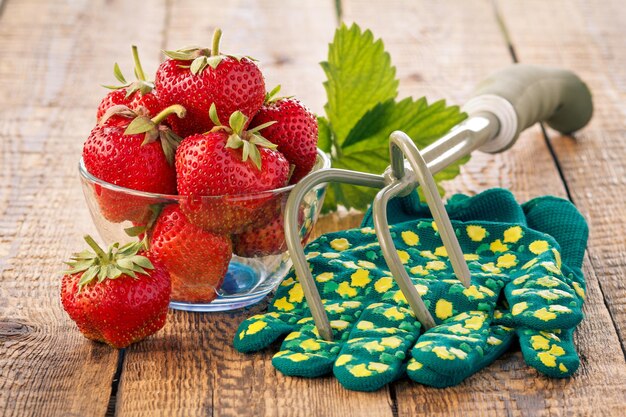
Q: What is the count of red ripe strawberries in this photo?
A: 8